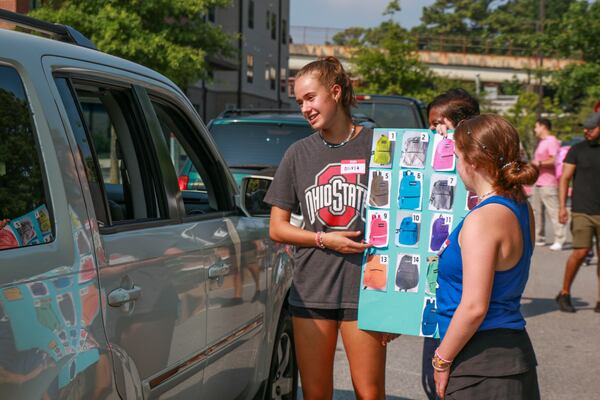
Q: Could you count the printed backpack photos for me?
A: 14